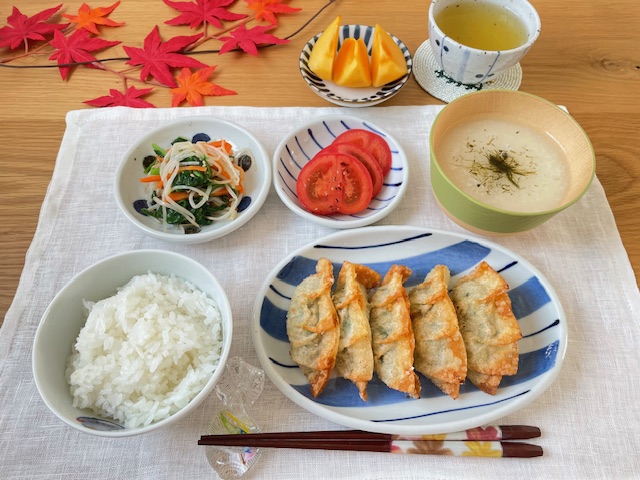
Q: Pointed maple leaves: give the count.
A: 9